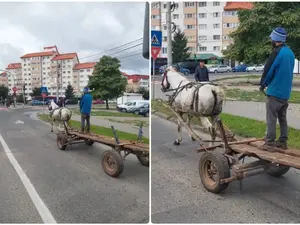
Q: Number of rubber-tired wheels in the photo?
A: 6